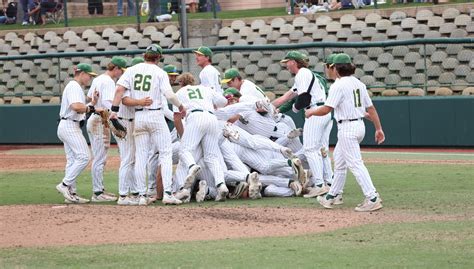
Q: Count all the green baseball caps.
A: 11